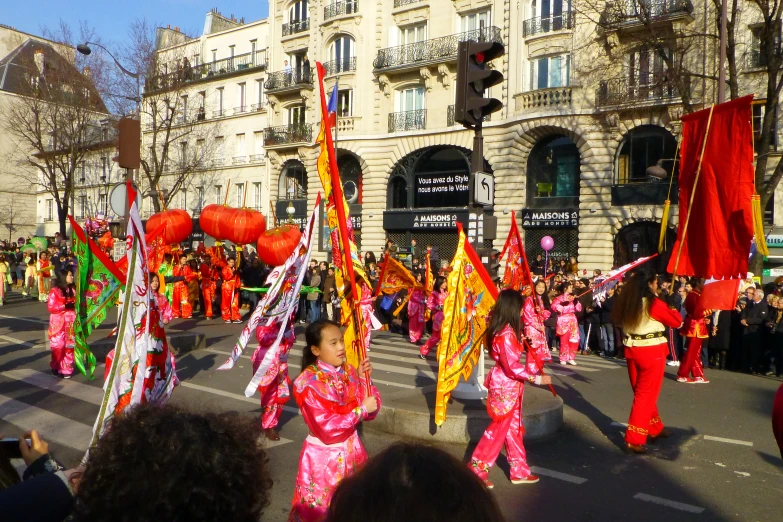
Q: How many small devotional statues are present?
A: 0